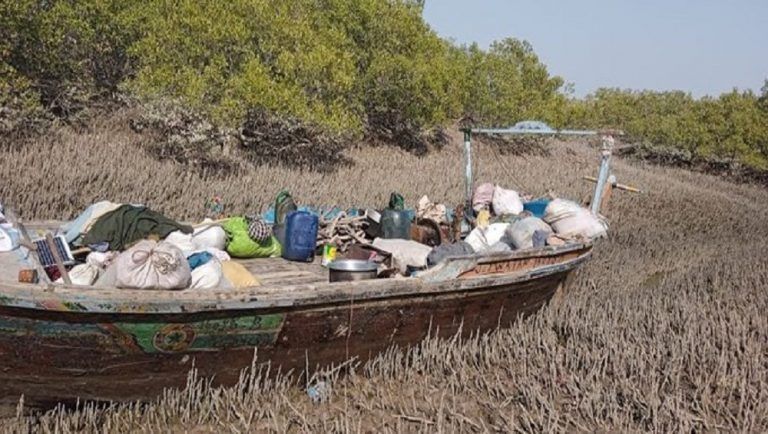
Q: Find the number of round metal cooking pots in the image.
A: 1